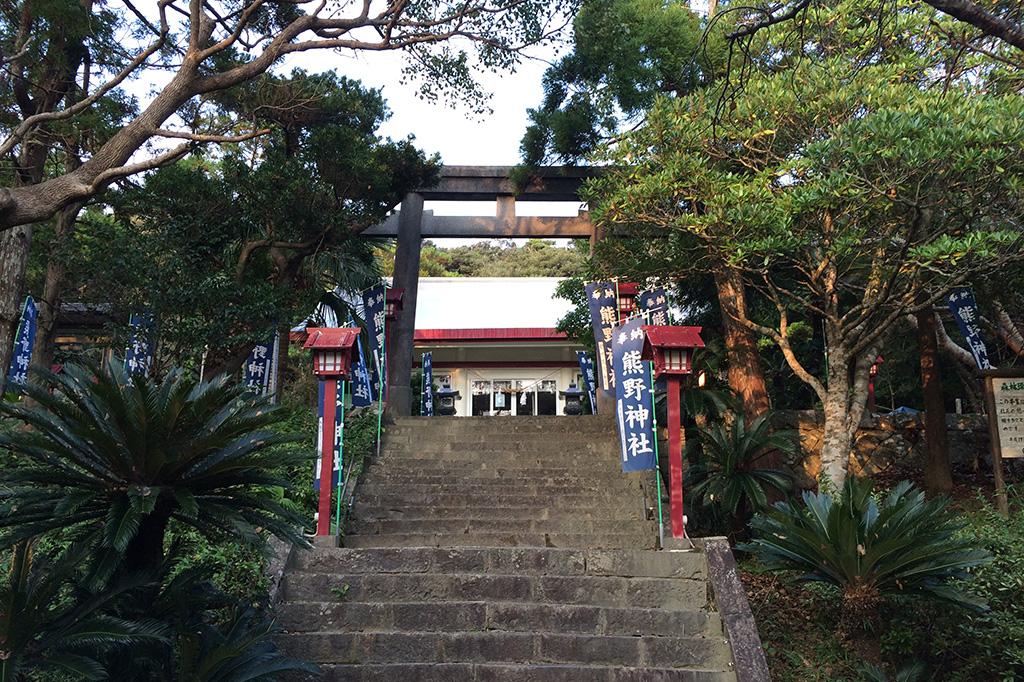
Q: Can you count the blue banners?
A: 12